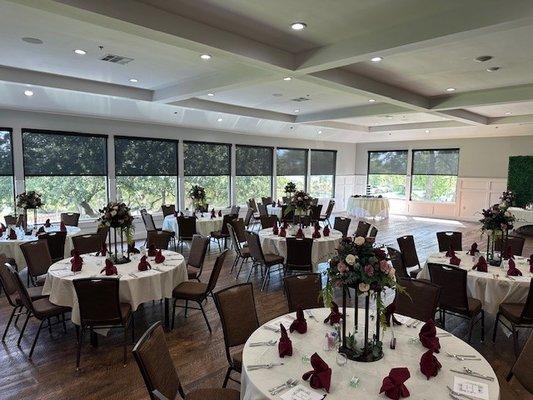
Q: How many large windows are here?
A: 9